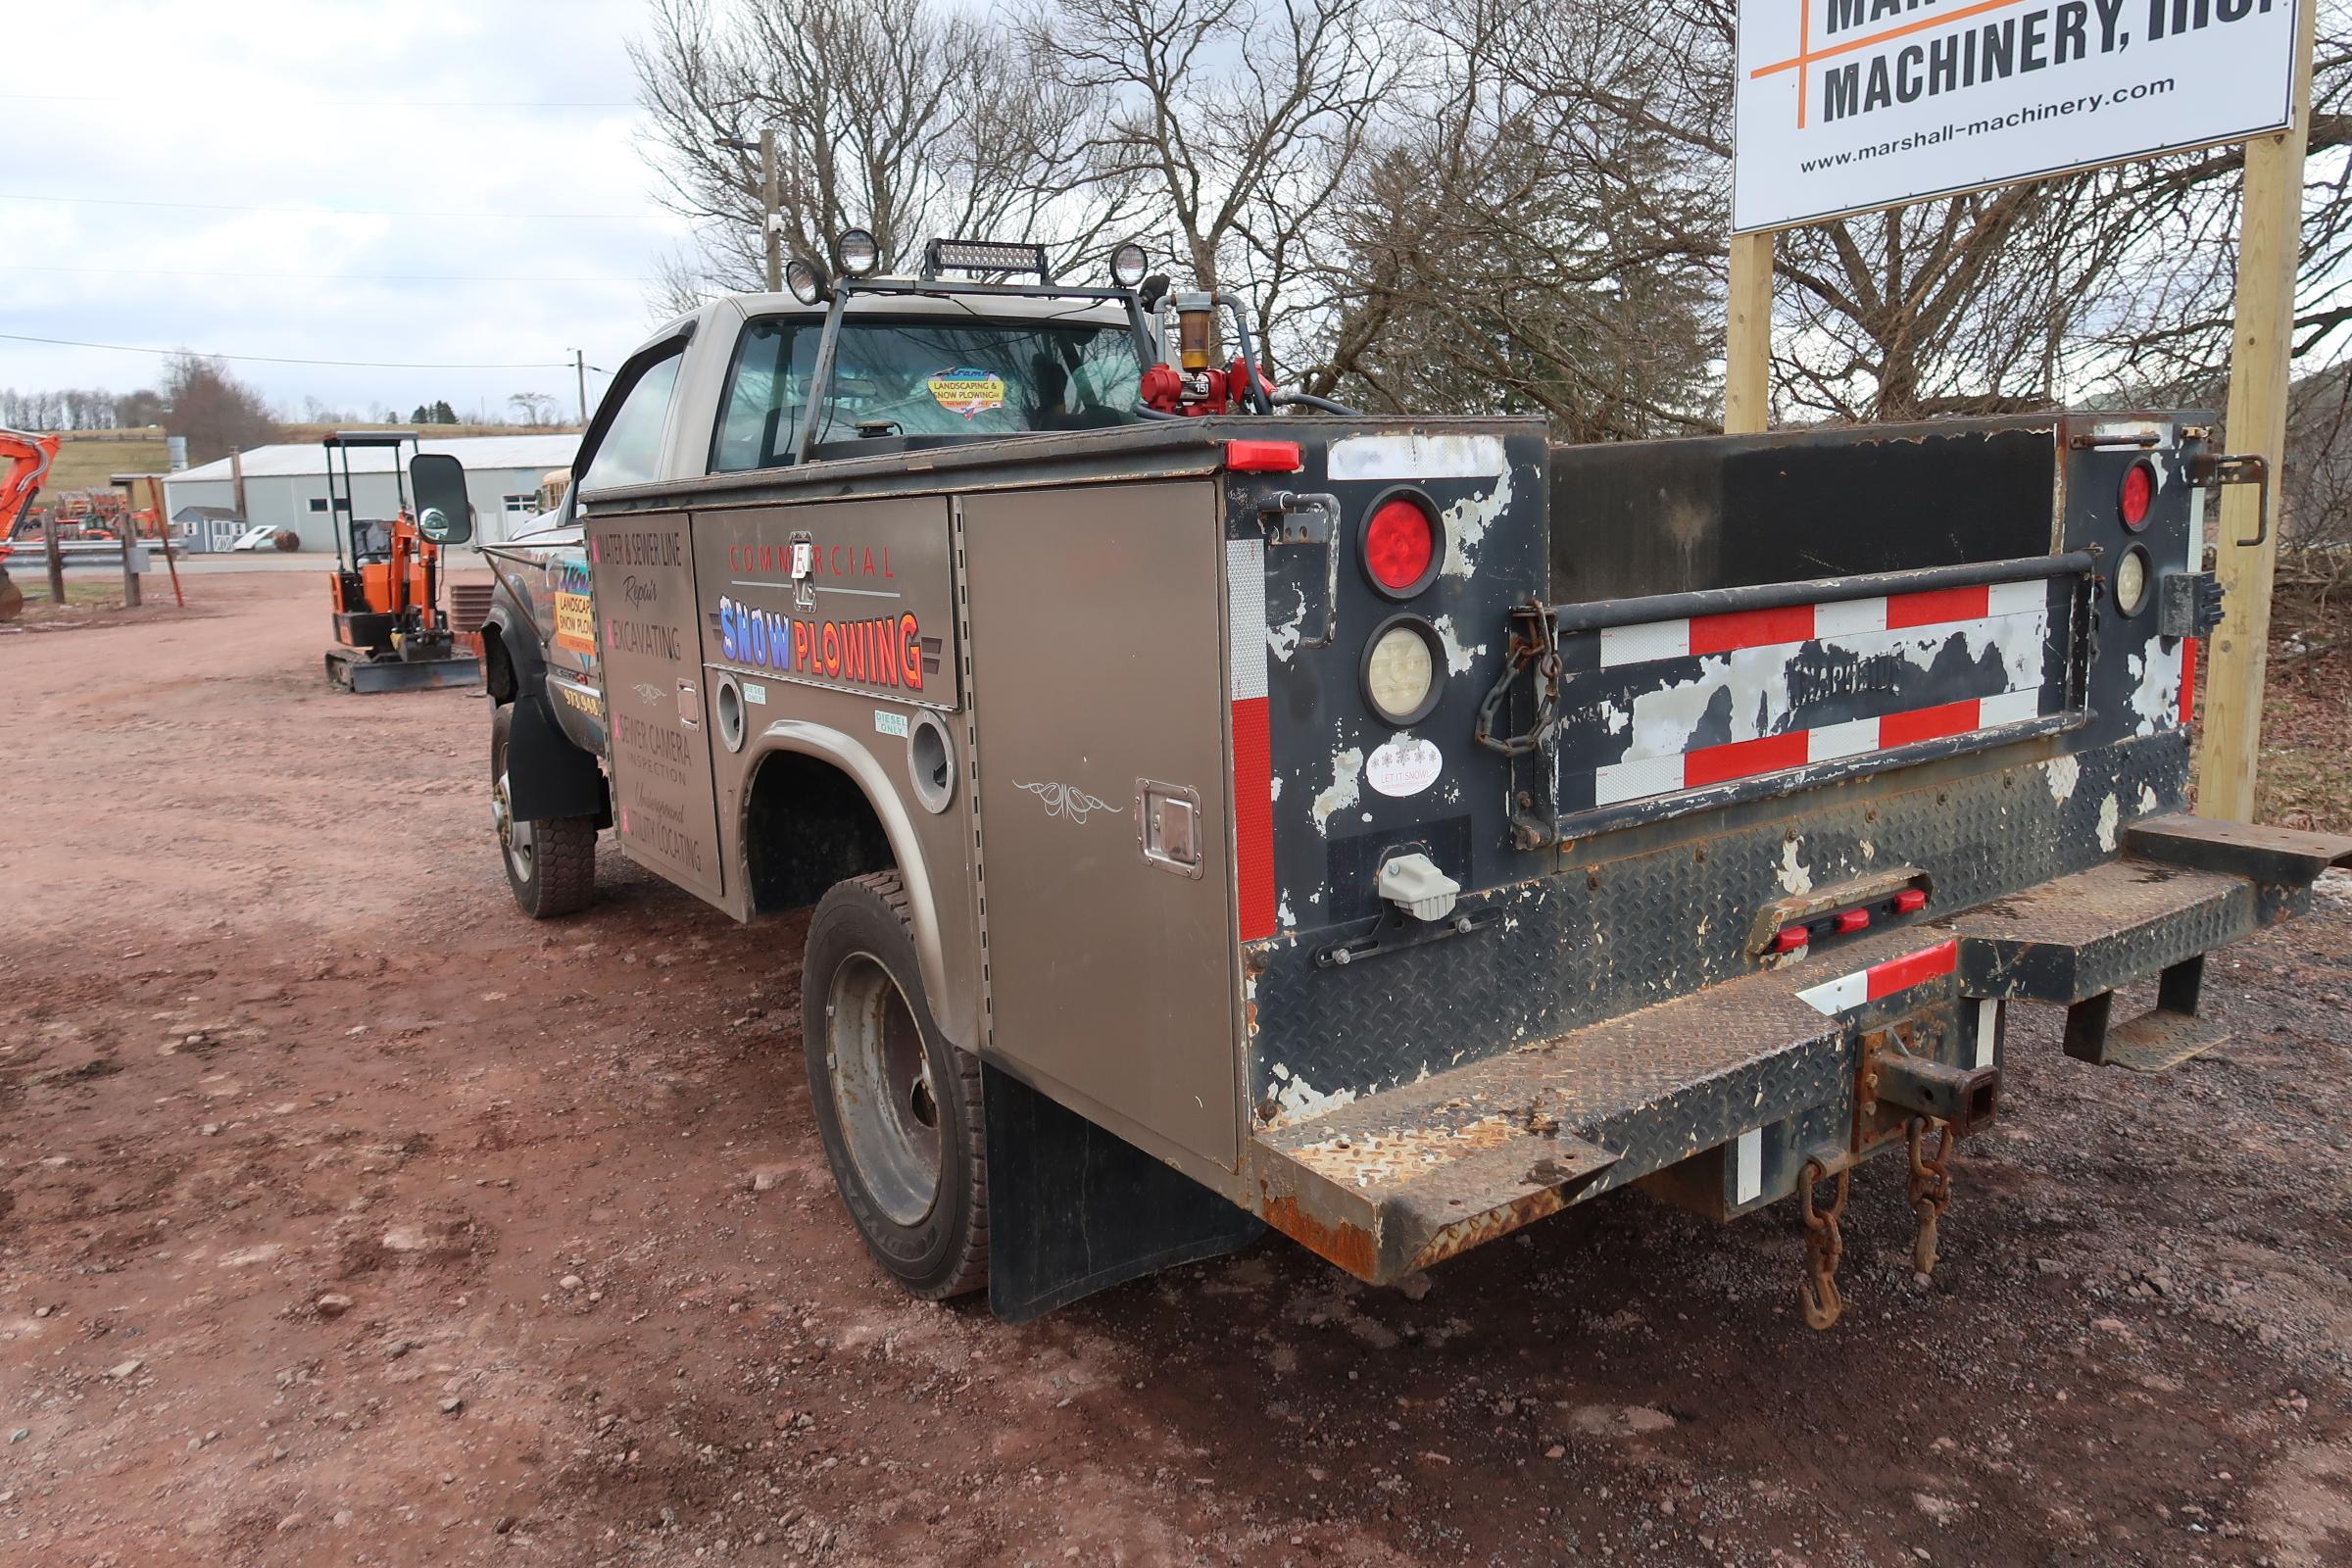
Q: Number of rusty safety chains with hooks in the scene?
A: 2